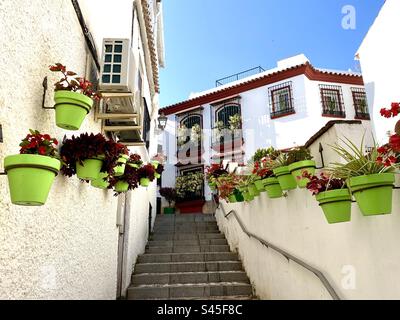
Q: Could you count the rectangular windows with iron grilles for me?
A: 3